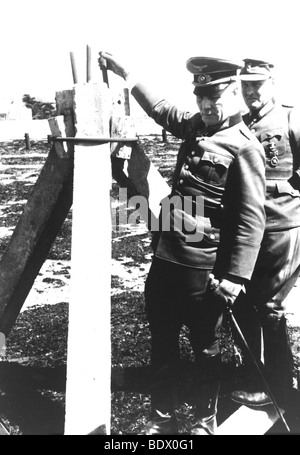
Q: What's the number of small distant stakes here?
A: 2